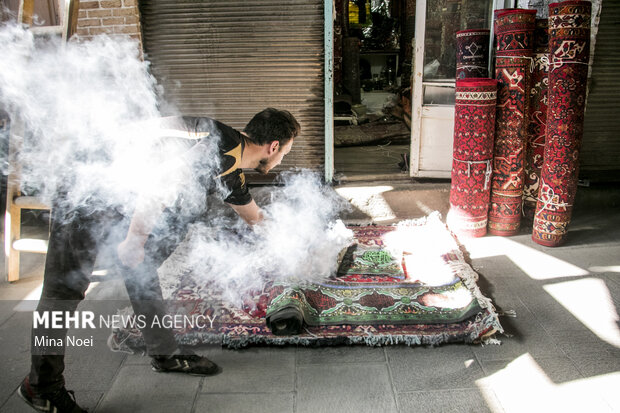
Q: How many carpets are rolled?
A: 5